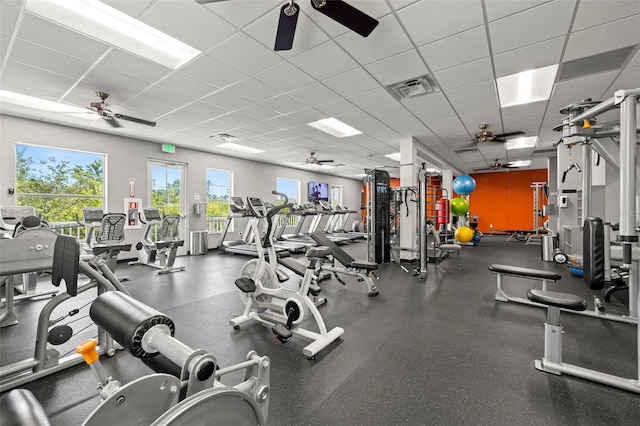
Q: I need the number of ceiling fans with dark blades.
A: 5